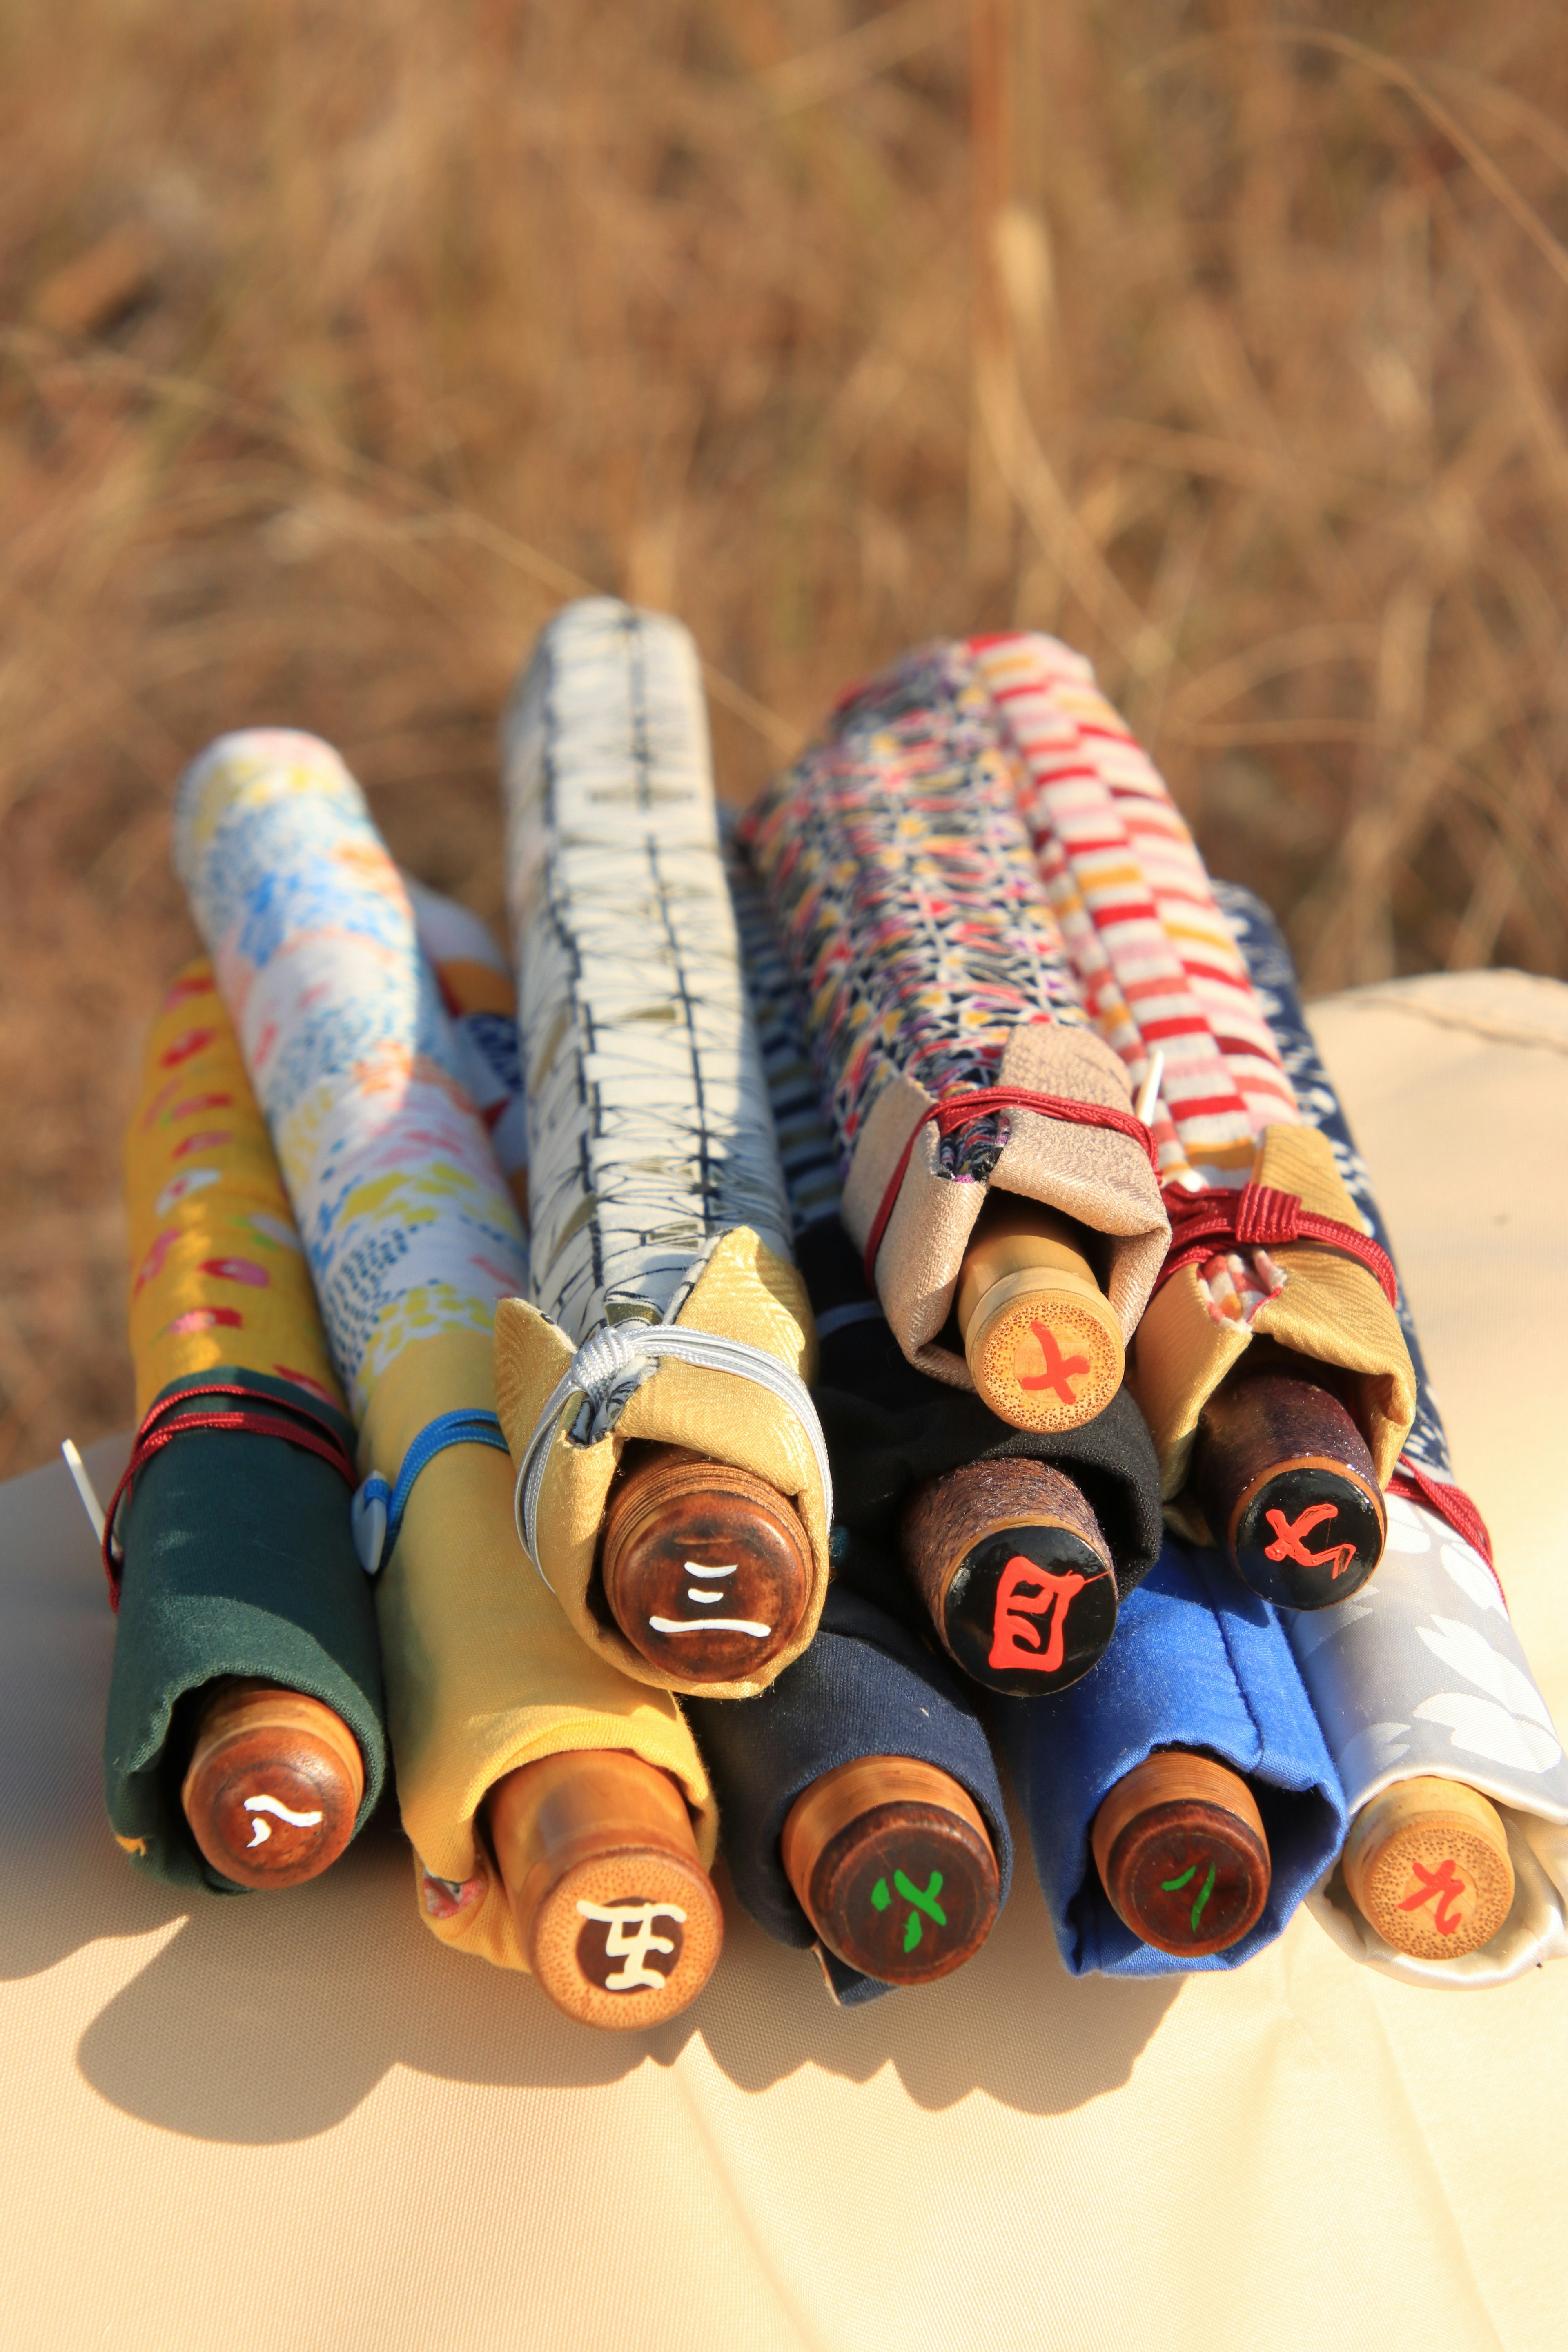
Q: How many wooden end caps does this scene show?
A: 9